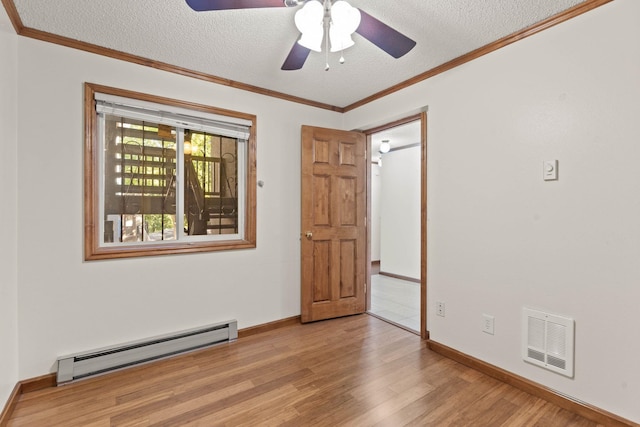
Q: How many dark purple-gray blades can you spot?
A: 3